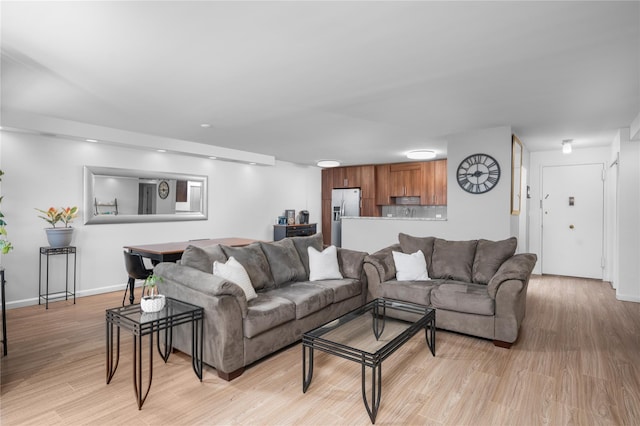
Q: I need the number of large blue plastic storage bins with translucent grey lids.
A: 0